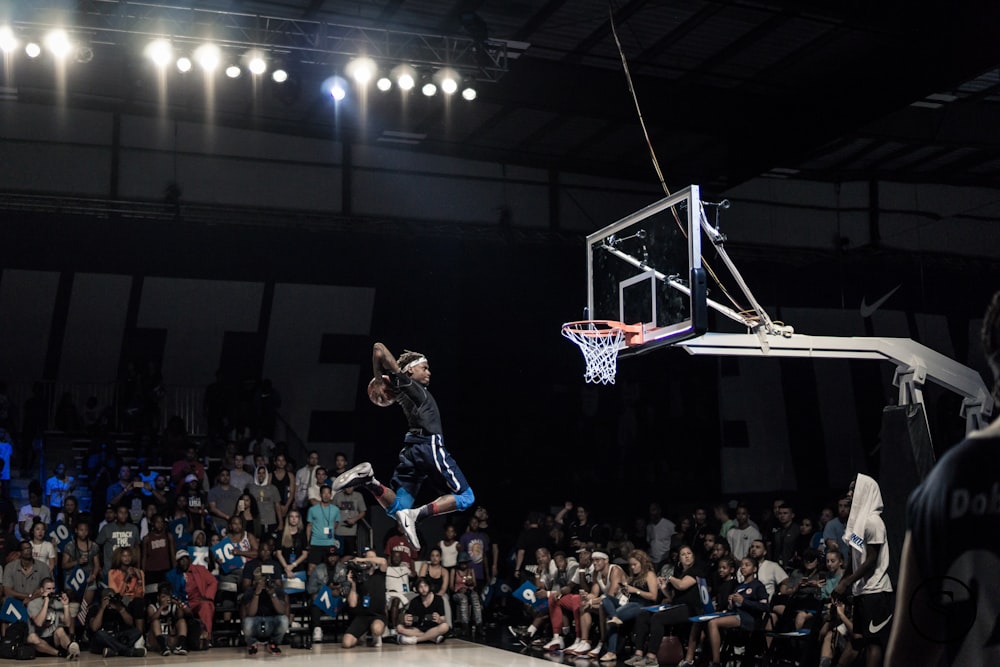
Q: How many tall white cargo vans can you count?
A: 0